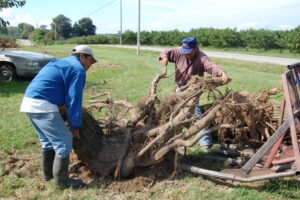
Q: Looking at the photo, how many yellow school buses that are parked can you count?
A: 0